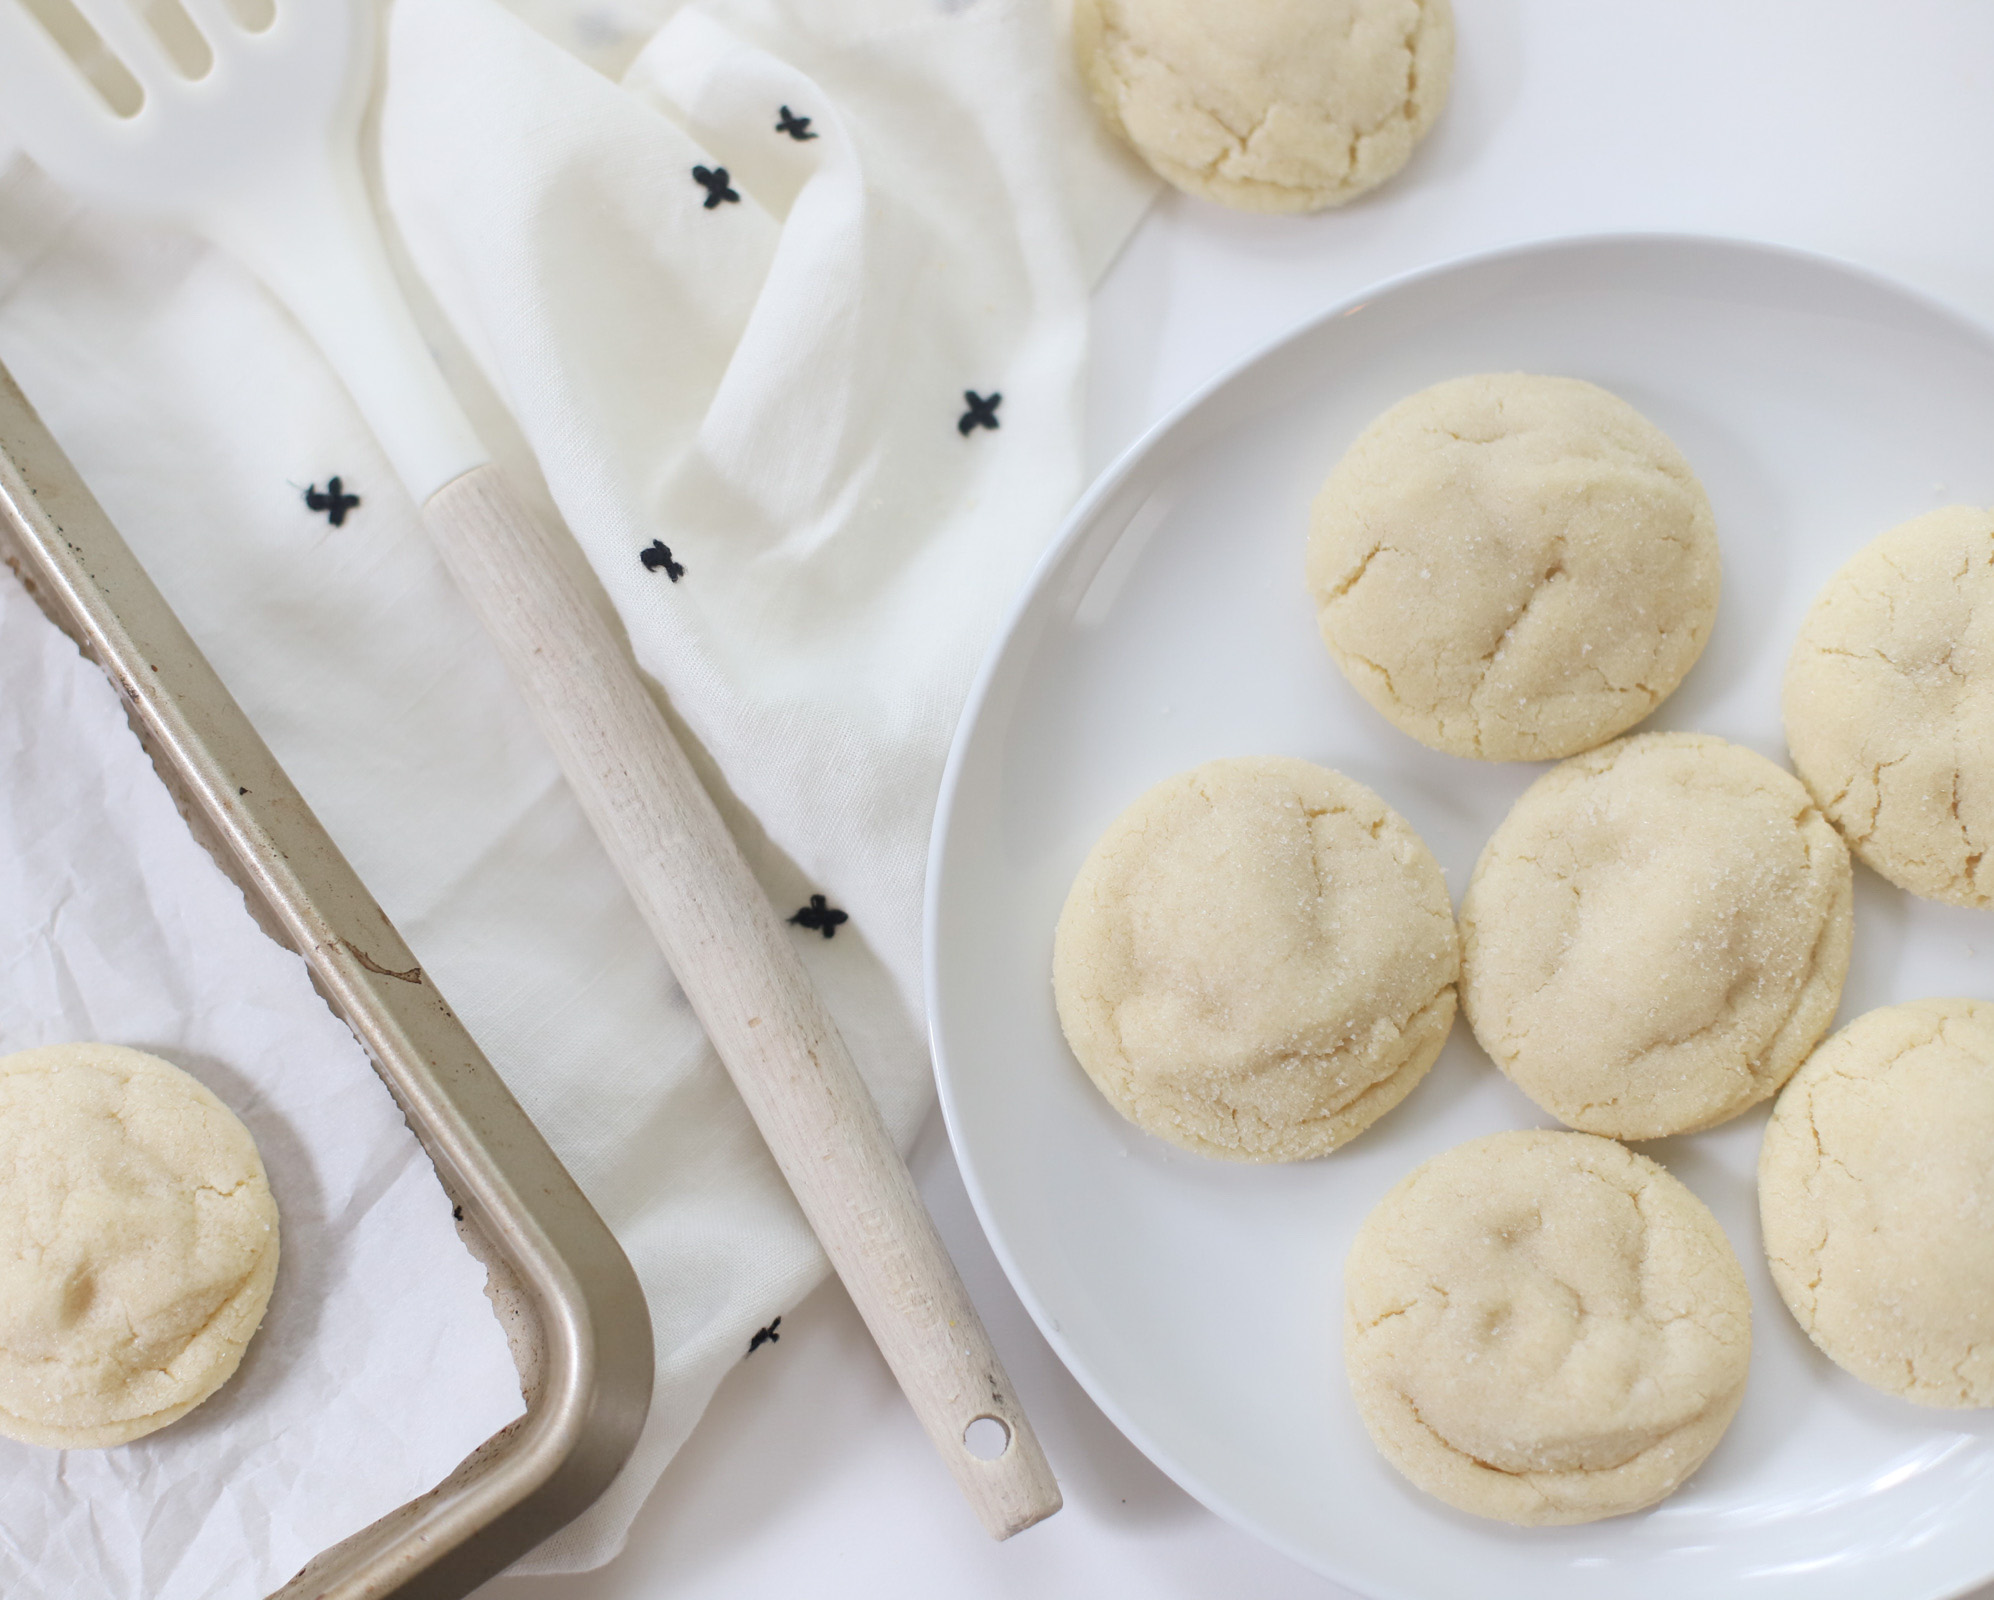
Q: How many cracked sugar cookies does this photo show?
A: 8